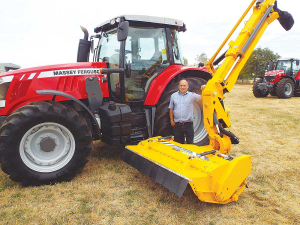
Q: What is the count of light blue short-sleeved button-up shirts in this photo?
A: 1